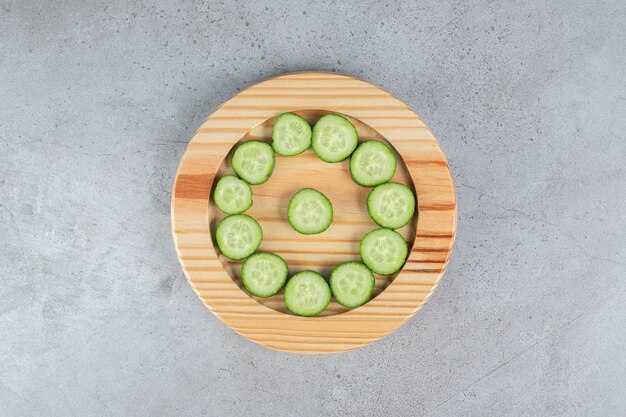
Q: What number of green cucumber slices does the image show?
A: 12